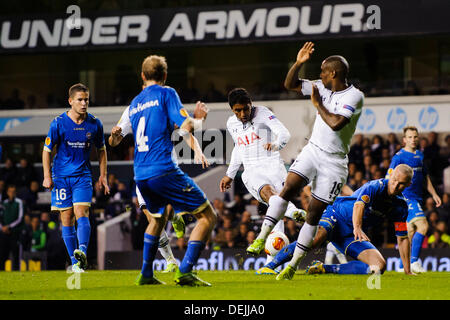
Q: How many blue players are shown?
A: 4